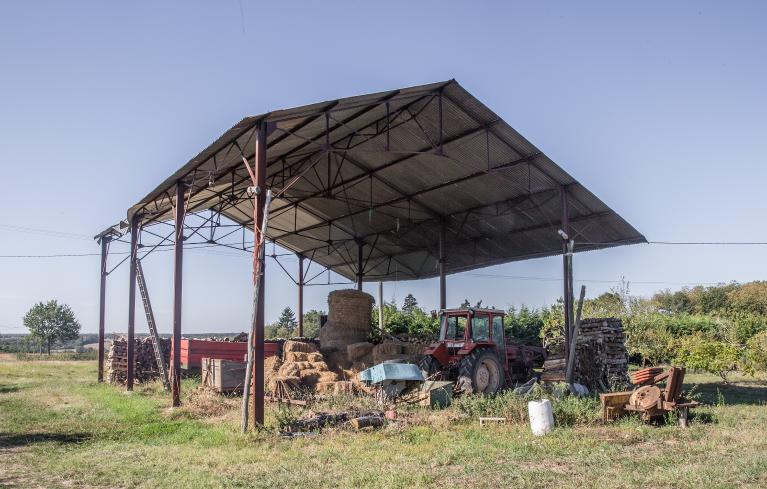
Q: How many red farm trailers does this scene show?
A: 1